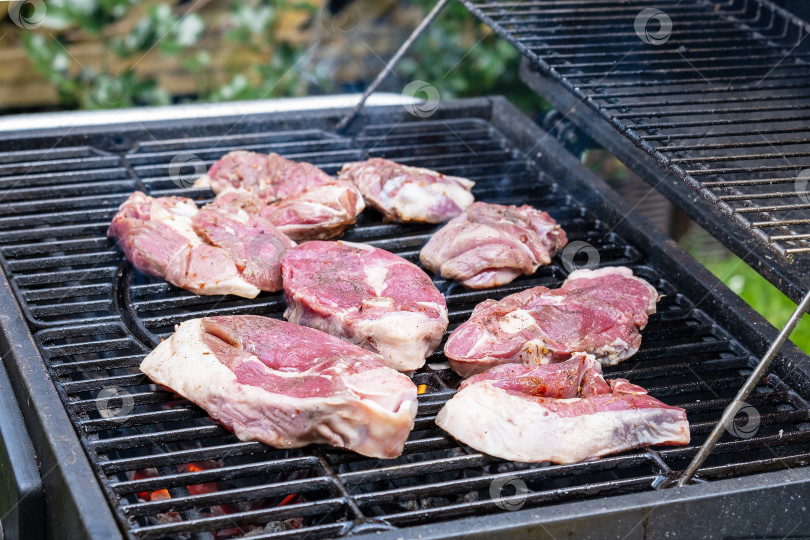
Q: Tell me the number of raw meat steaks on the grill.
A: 8